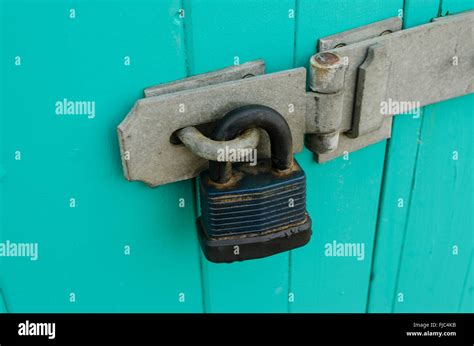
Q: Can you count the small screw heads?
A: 3